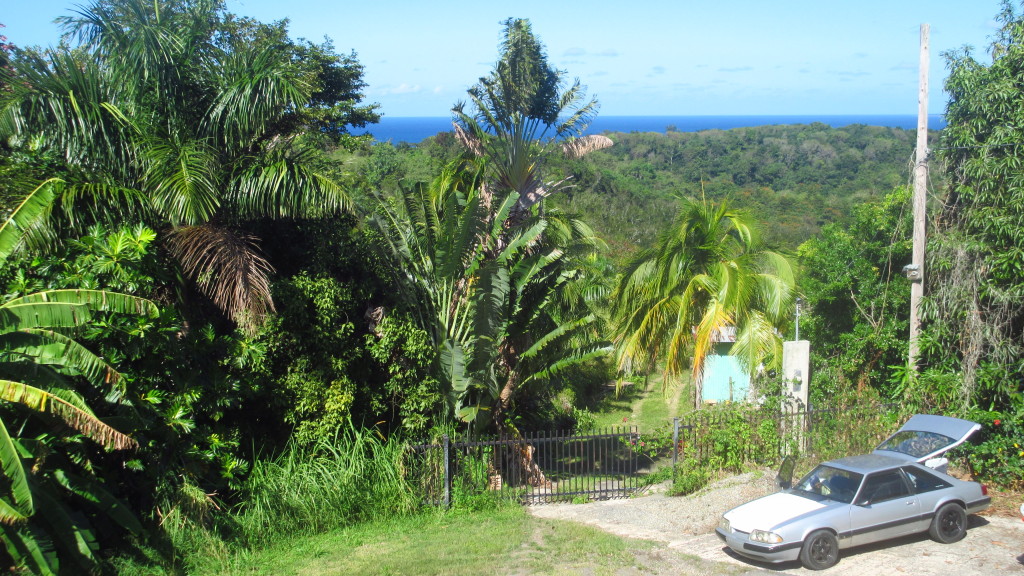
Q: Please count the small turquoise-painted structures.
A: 1